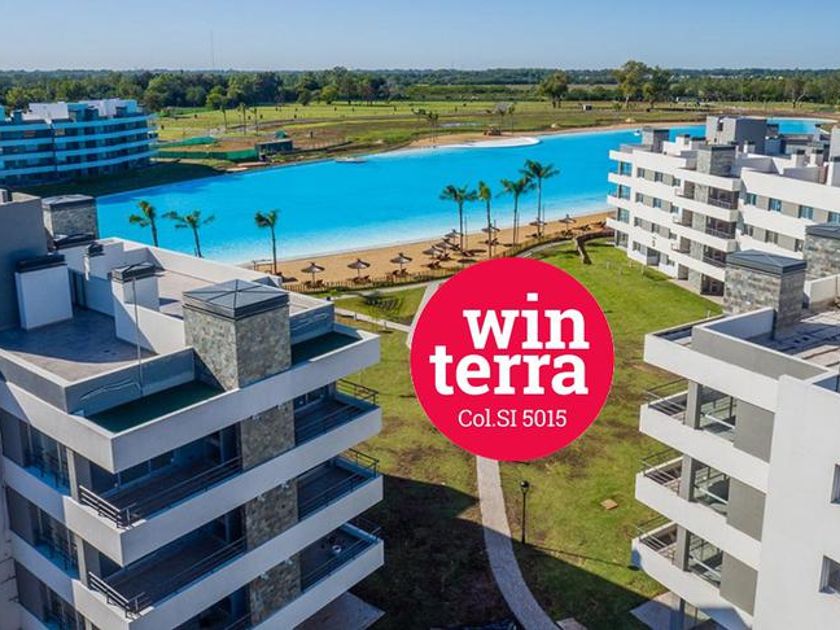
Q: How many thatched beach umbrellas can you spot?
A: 9